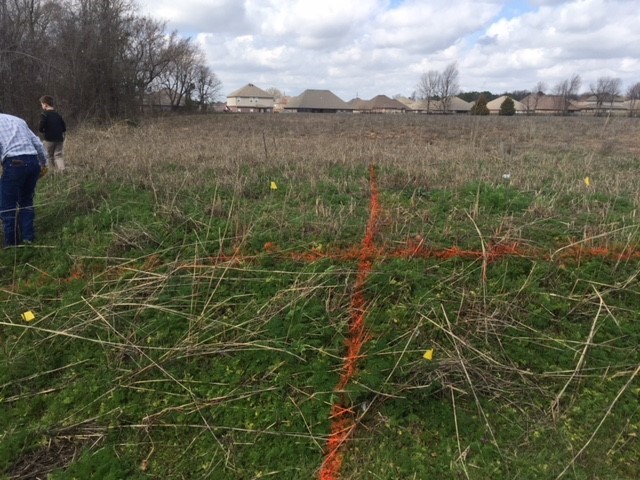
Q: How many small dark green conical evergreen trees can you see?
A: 2